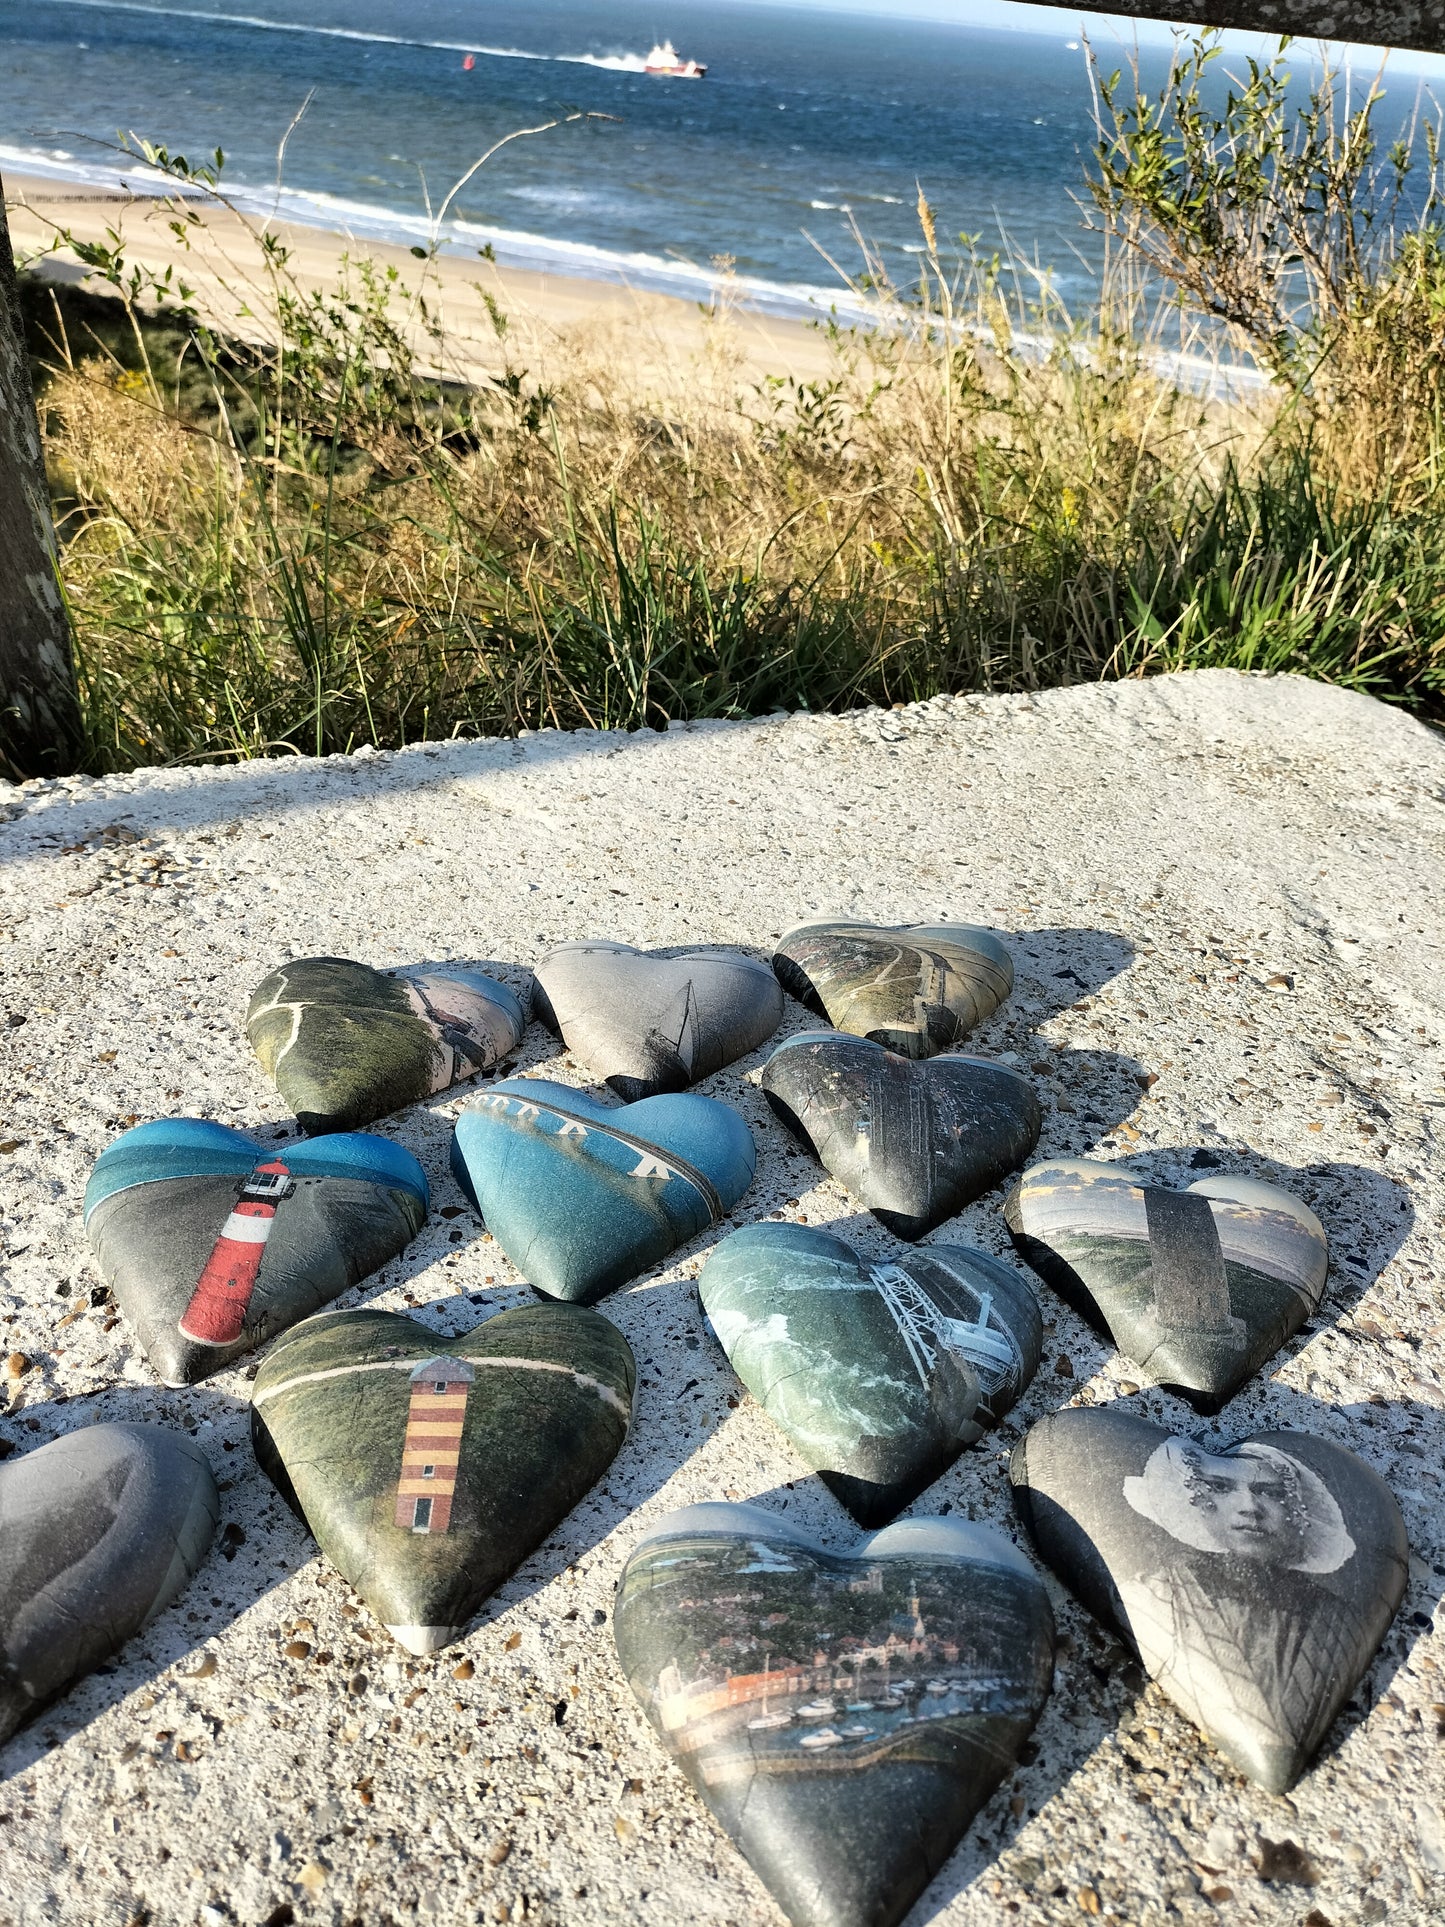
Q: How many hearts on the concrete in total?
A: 12